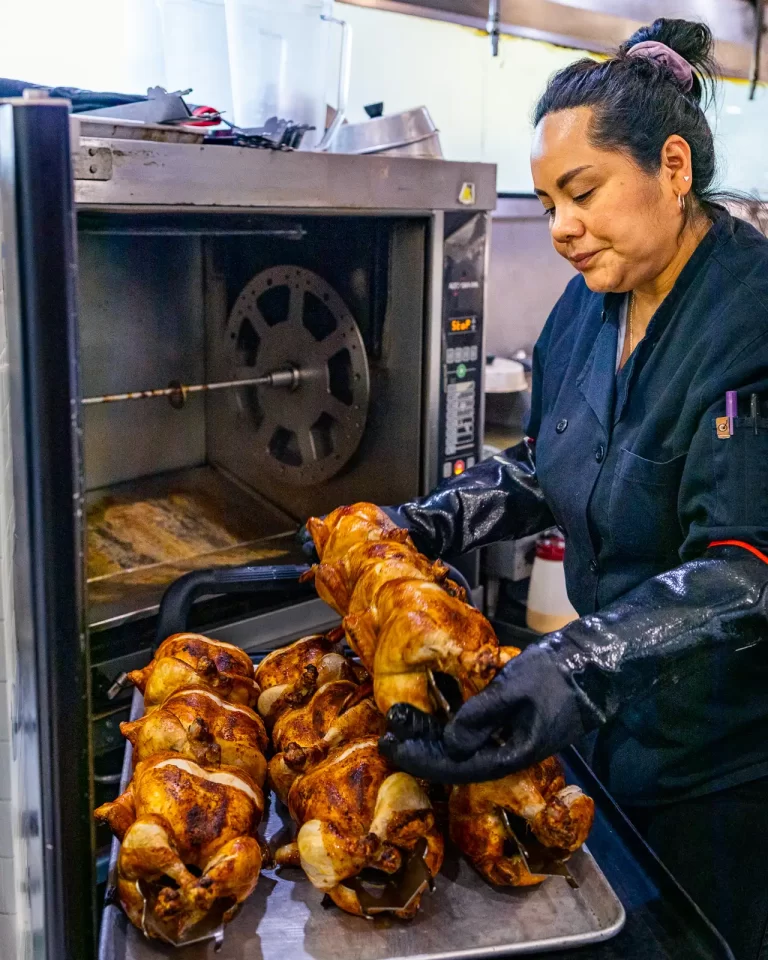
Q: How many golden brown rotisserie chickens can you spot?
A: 10